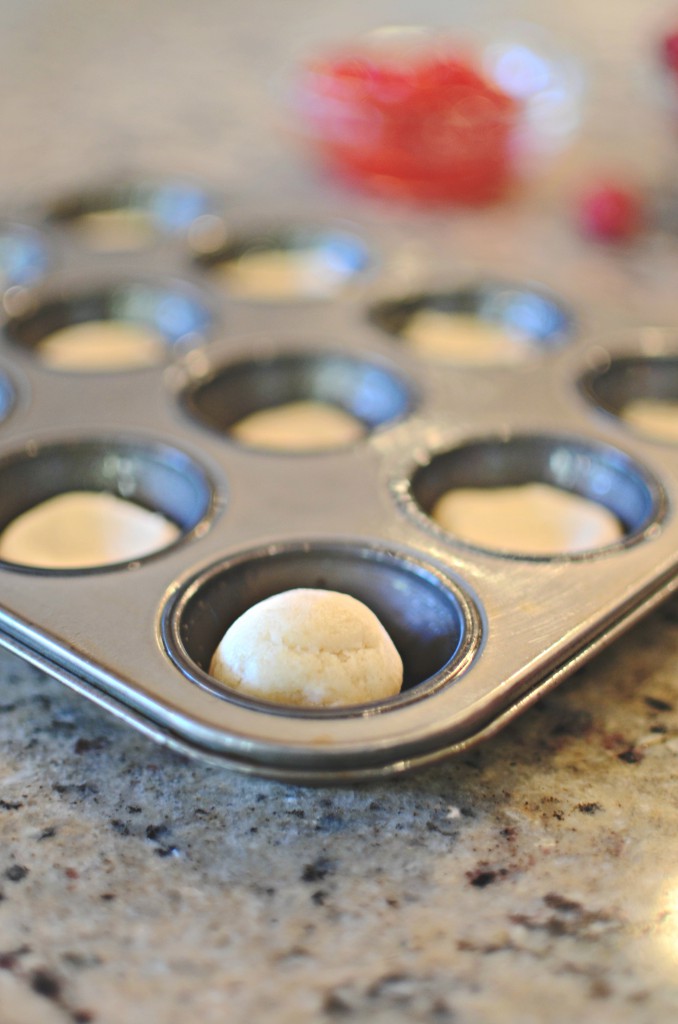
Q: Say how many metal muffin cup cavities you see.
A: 11